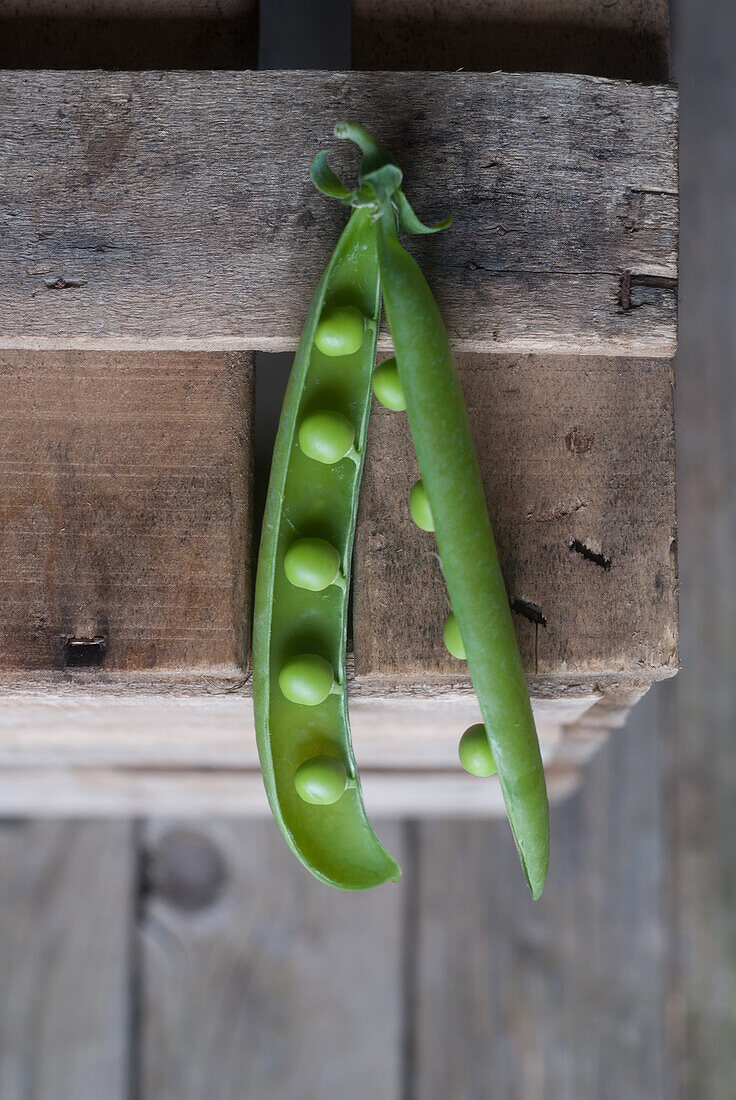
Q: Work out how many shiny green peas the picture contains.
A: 9